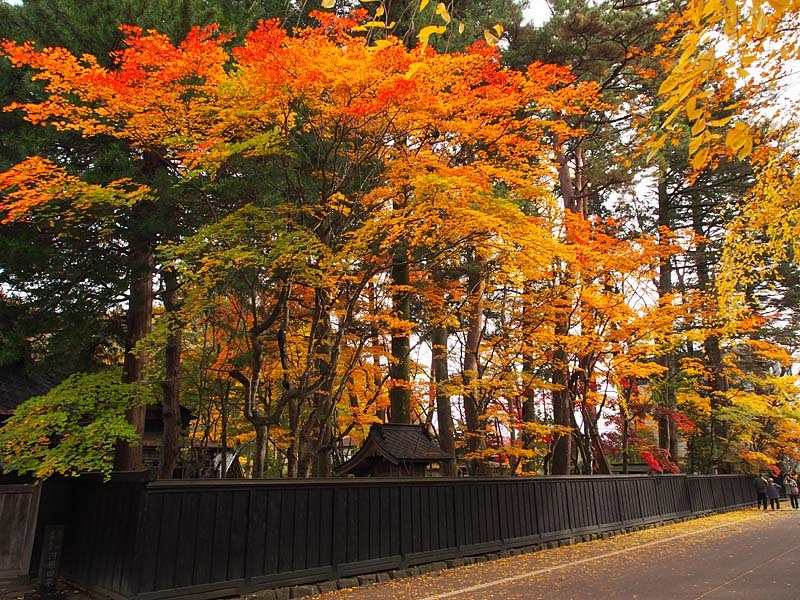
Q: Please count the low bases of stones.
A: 1